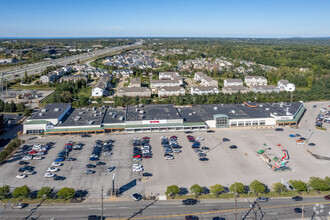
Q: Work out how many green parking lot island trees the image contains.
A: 12